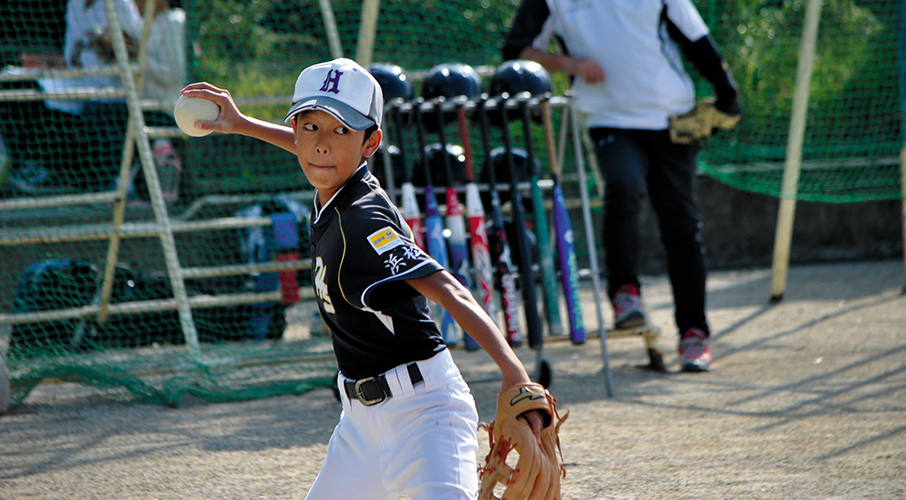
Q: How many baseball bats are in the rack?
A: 8